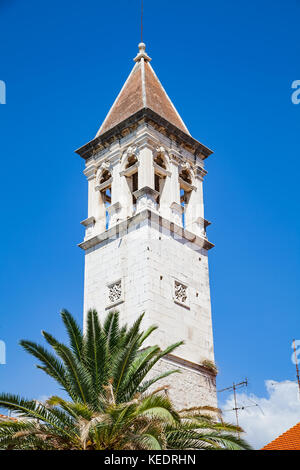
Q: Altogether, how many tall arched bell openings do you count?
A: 4